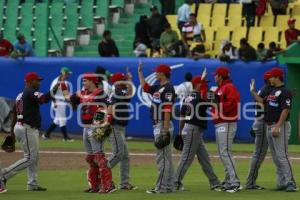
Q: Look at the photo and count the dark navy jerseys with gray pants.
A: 6